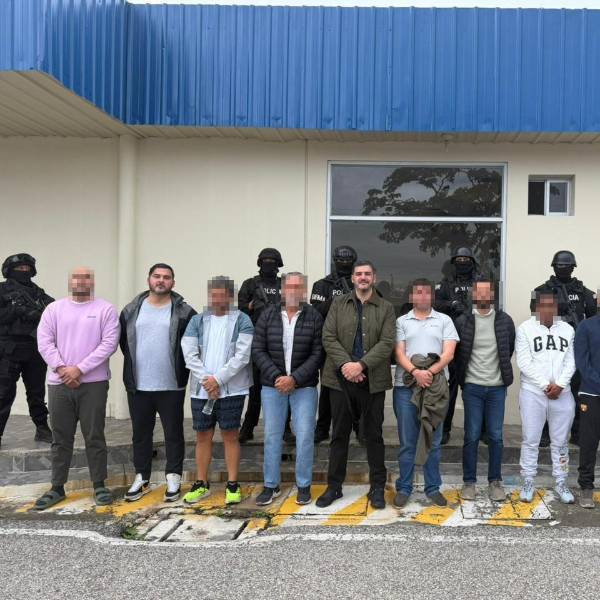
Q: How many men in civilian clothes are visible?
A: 9